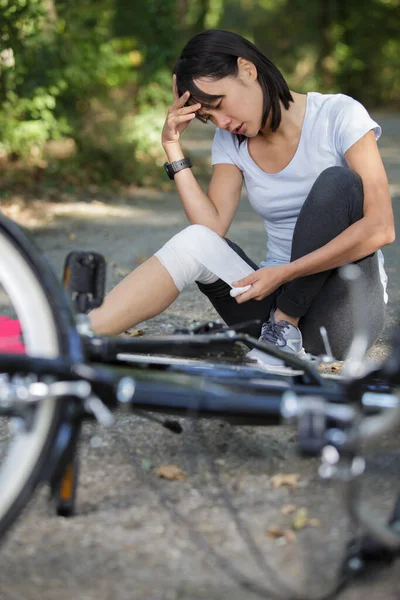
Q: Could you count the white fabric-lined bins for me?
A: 0